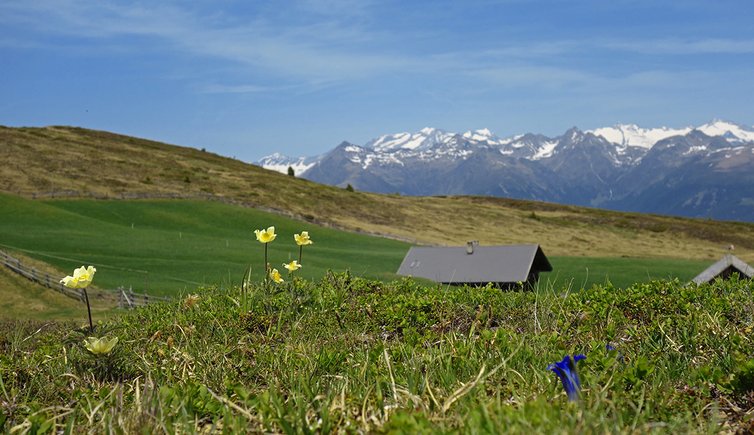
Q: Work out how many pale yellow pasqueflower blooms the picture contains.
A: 6